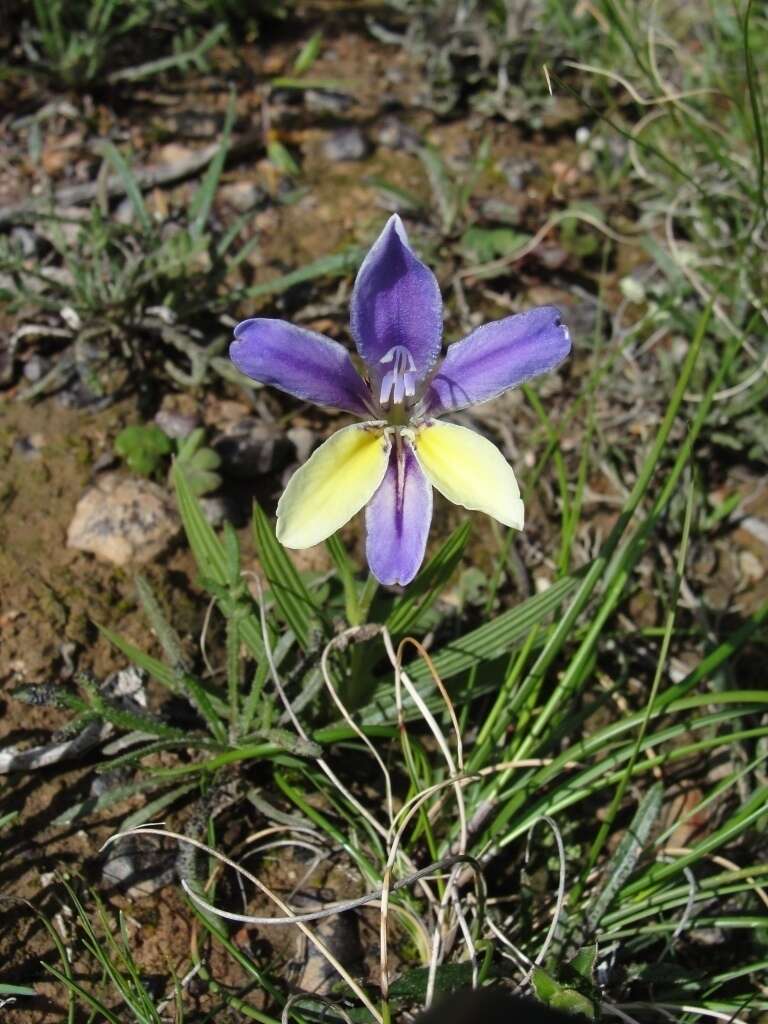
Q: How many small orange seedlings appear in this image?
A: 0